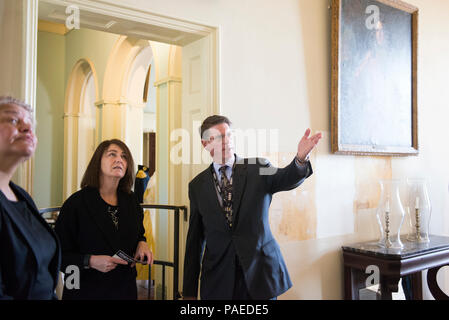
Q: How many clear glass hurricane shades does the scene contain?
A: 2